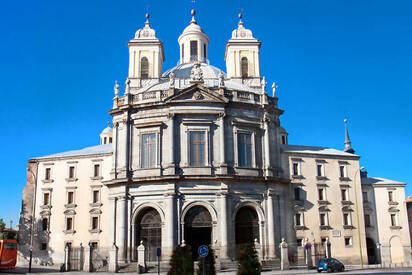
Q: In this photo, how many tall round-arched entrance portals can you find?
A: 3